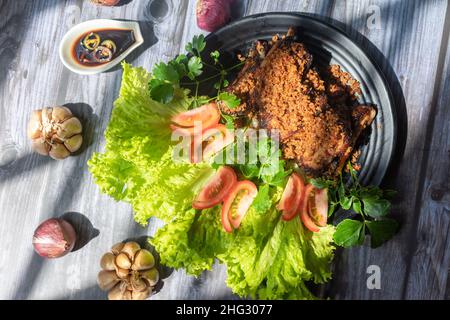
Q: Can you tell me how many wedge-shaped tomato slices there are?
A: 6